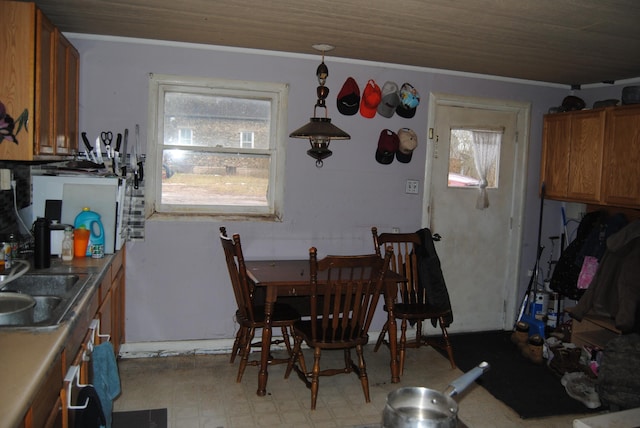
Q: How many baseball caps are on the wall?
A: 6